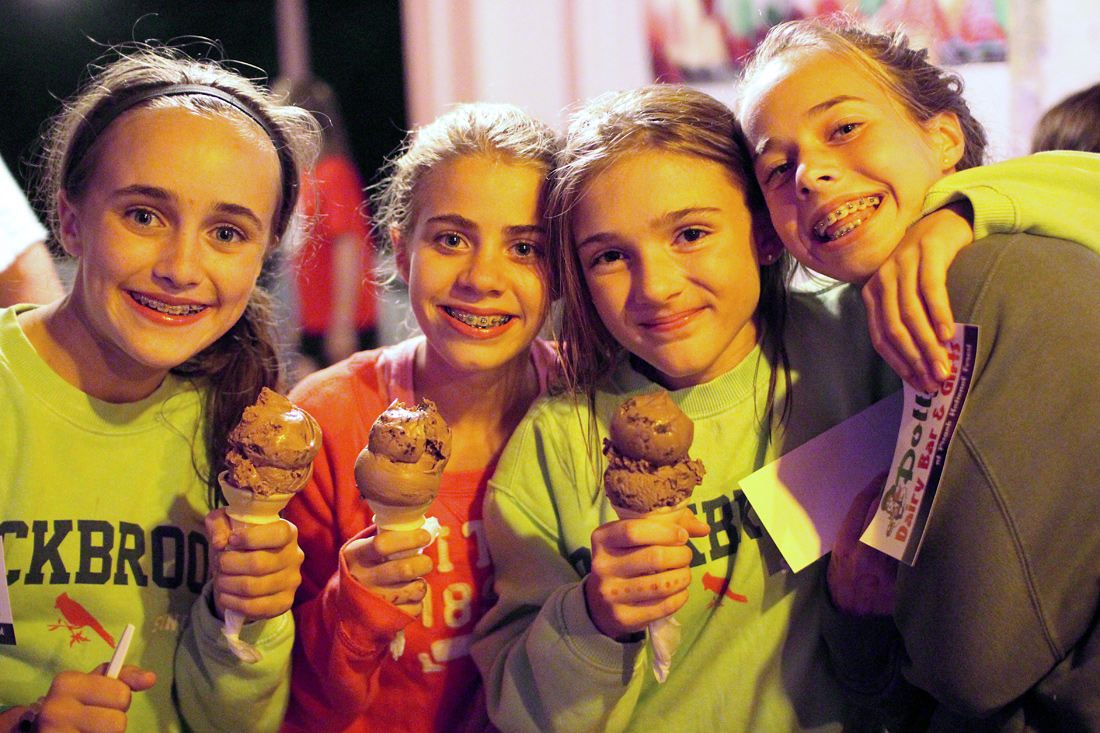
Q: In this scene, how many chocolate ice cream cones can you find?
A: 3